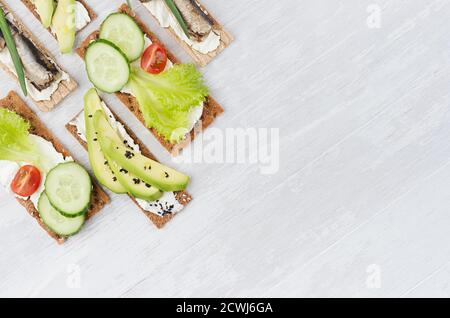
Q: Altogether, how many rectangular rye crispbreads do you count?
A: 6